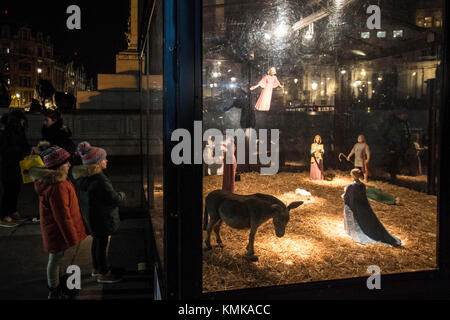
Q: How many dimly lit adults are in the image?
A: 2